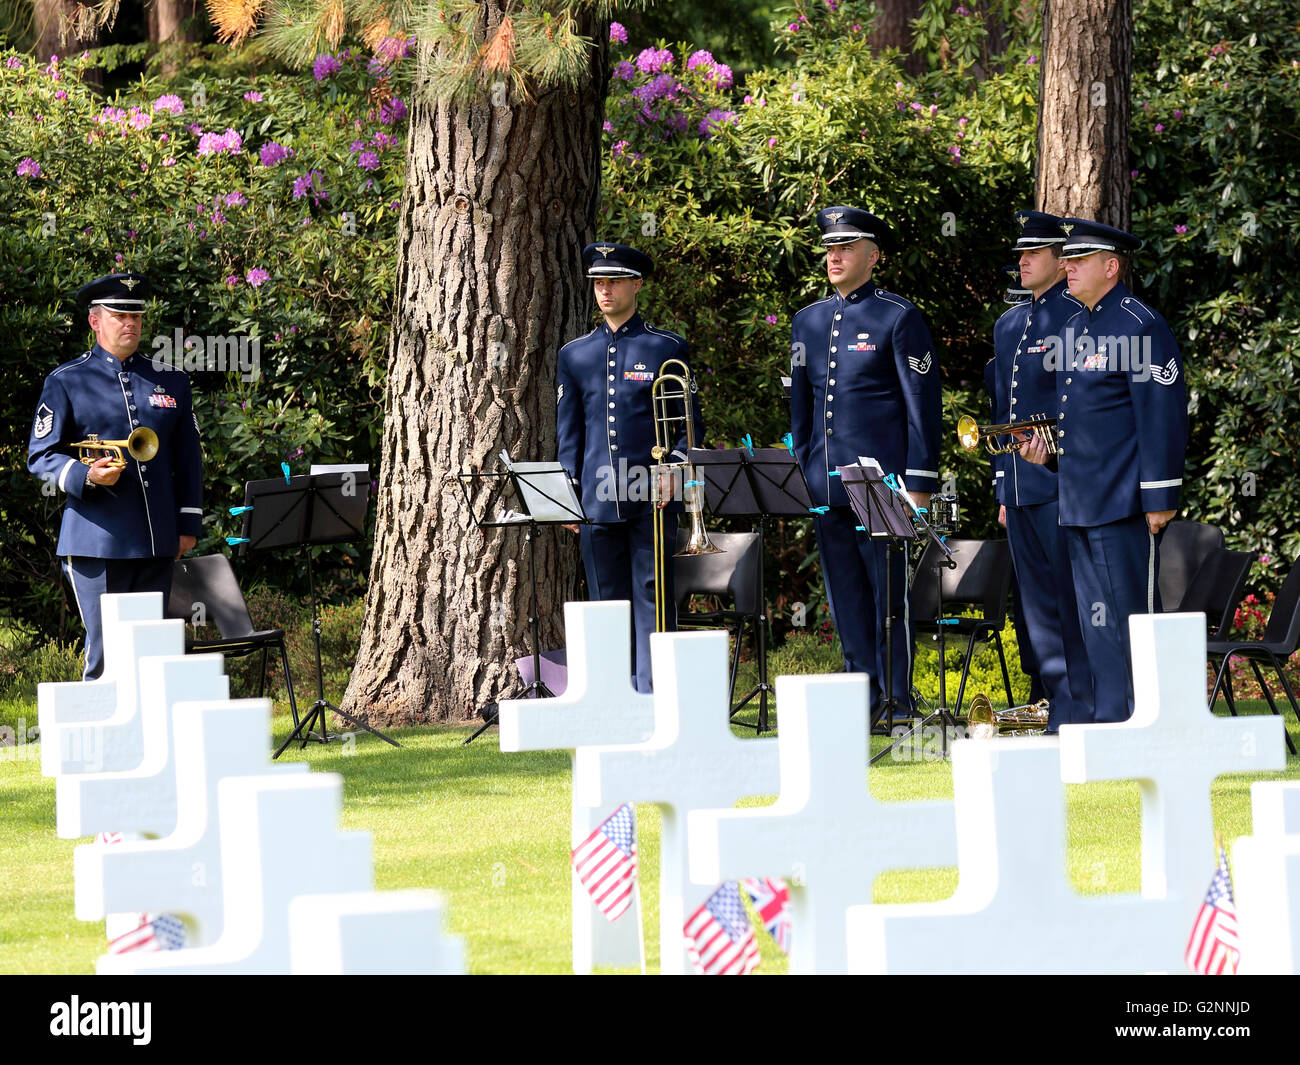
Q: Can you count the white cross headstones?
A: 13